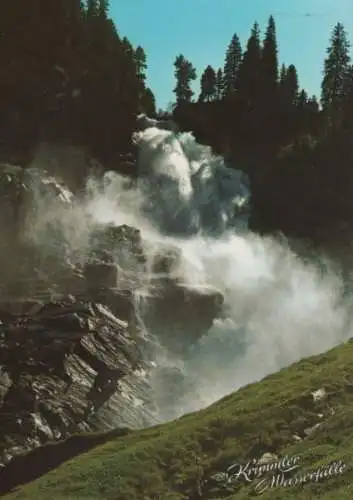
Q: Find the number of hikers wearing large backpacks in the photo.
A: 0